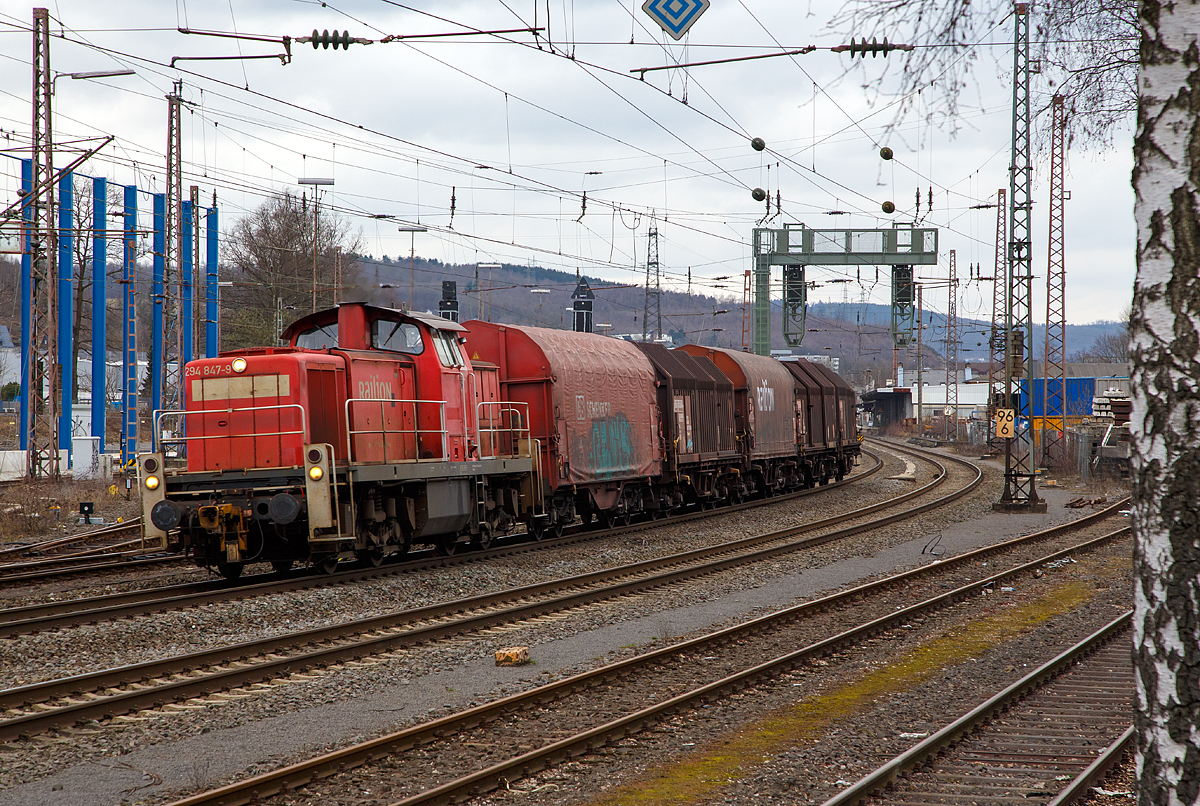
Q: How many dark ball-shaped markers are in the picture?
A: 4